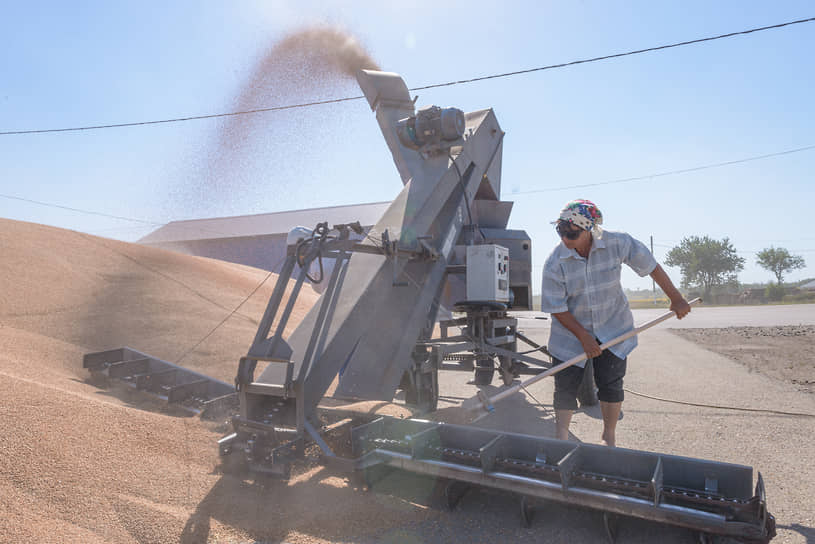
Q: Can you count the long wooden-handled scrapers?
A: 1